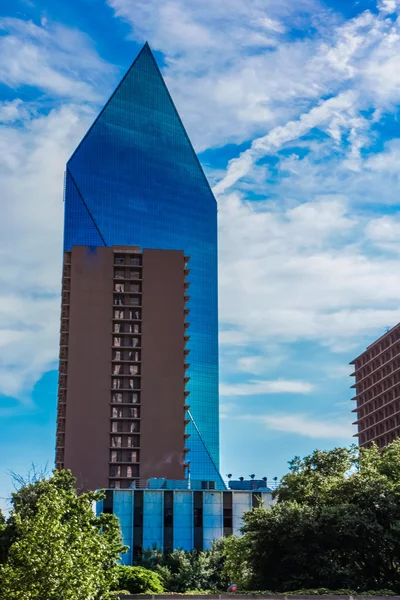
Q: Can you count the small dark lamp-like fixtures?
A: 5